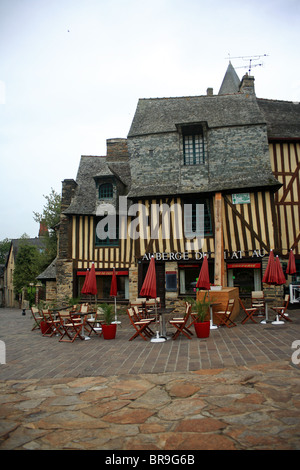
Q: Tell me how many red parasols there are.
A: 8